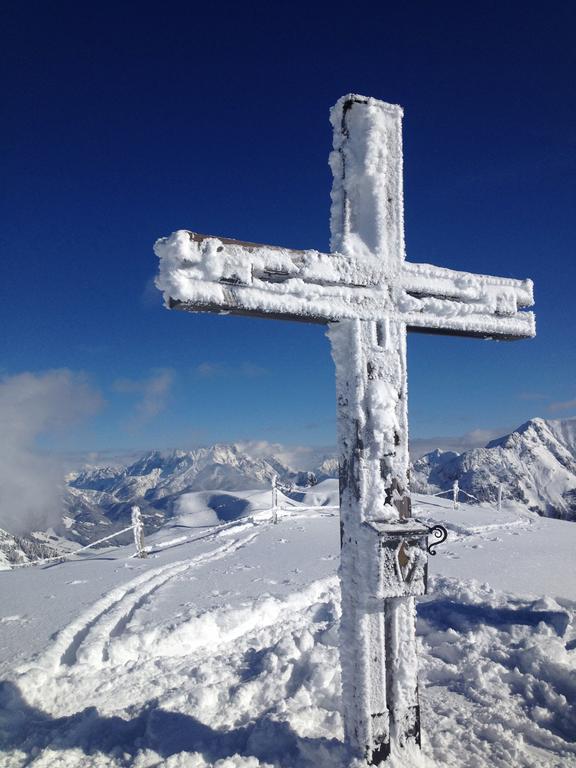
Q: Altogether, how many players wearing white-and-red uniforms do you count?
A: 0